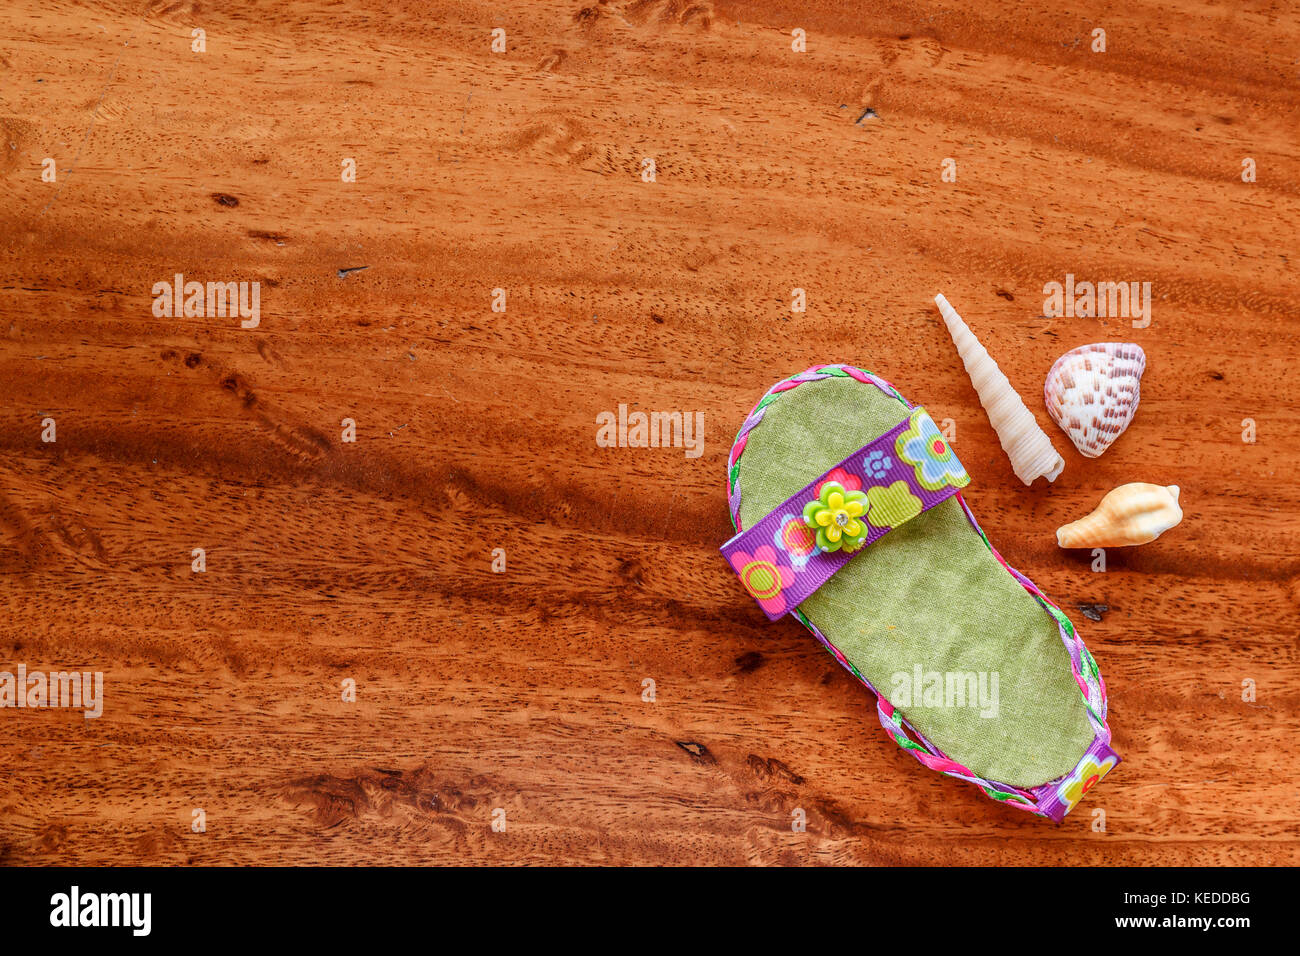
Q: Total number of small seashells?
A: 3